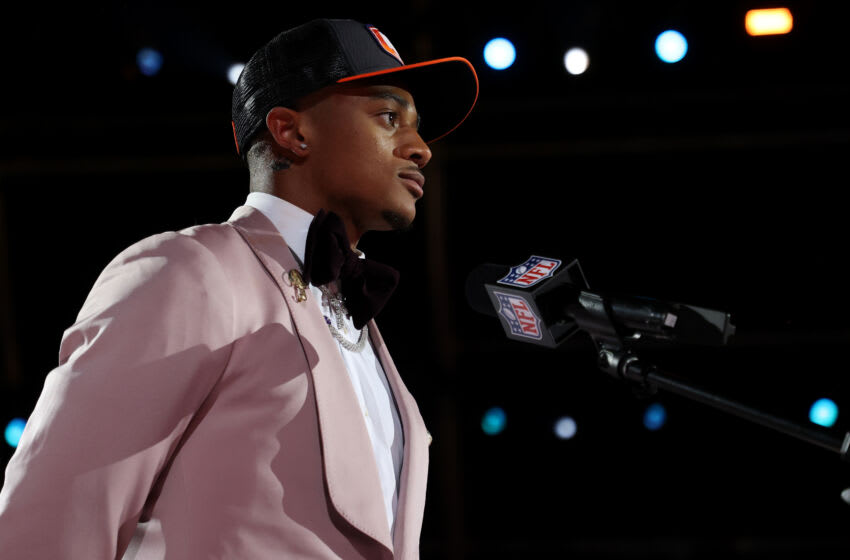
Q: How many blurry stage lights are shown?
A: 11